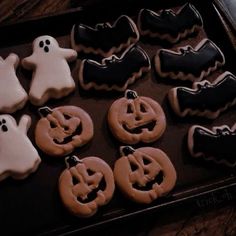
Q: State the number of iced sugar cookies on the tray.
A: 13